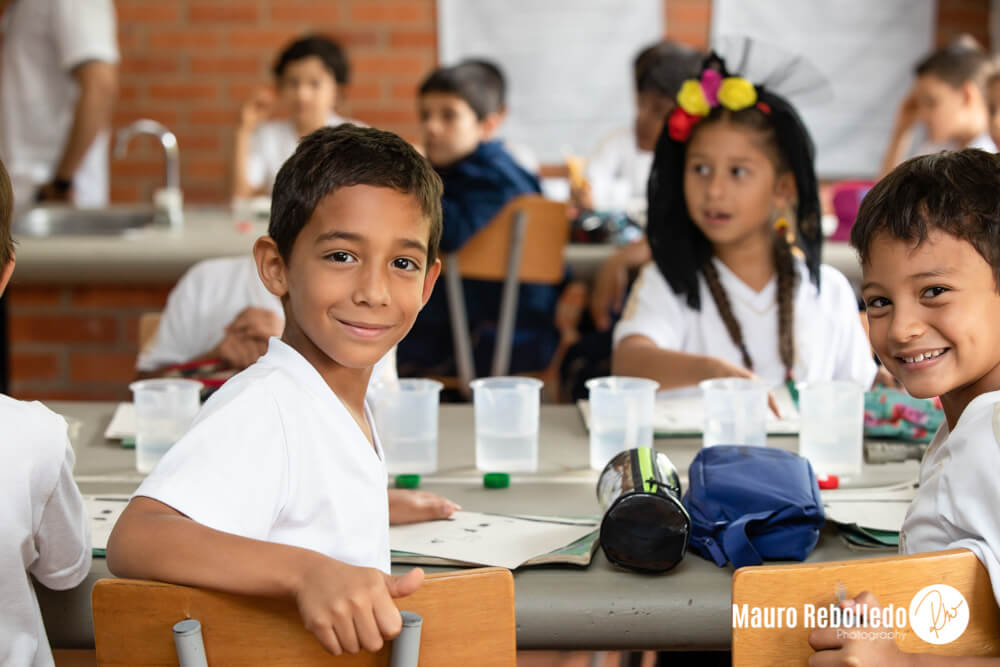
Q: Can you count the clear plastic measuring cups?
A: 6